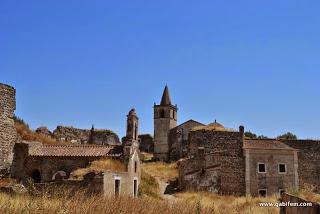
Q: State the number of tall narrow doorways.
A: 2